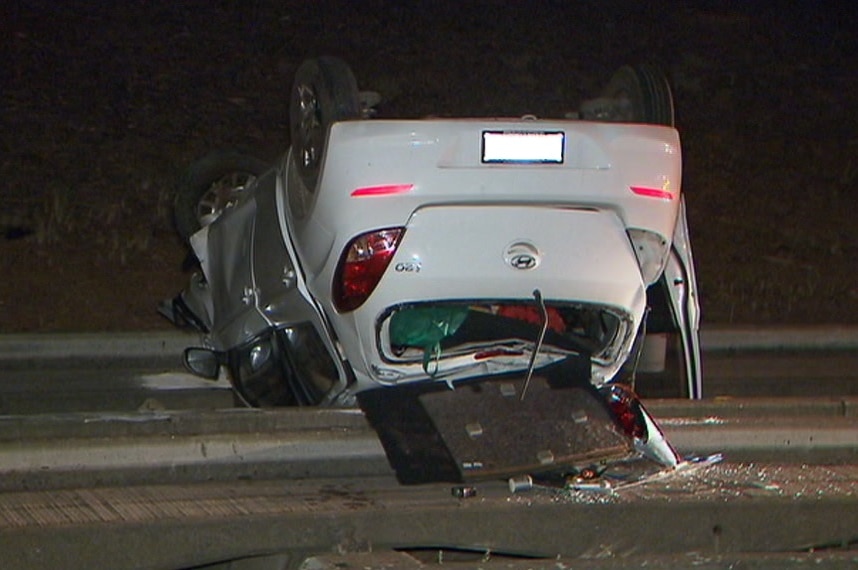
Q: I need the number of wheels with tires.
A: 3